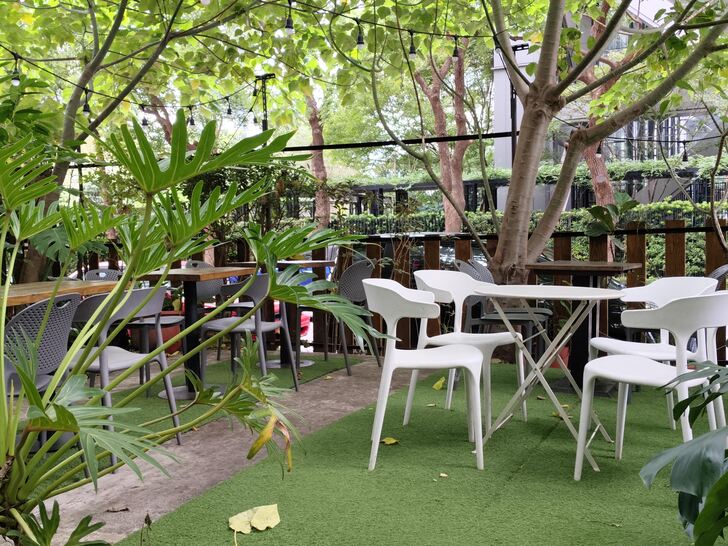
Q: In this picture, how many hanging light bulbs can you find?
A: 14